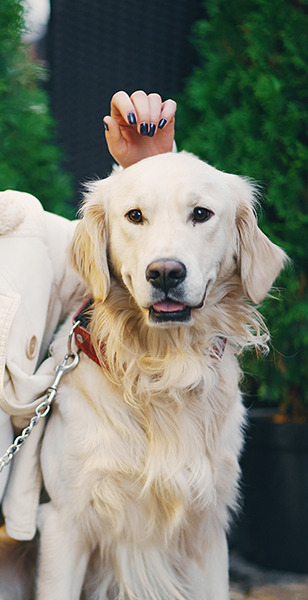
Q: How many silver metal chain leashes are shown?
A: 1